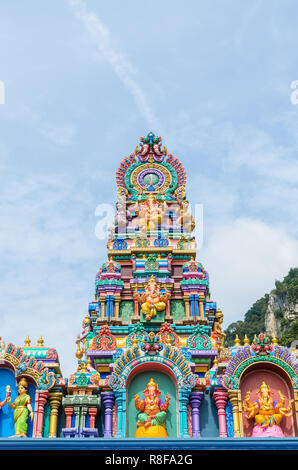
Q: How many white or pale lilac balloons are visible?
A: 0